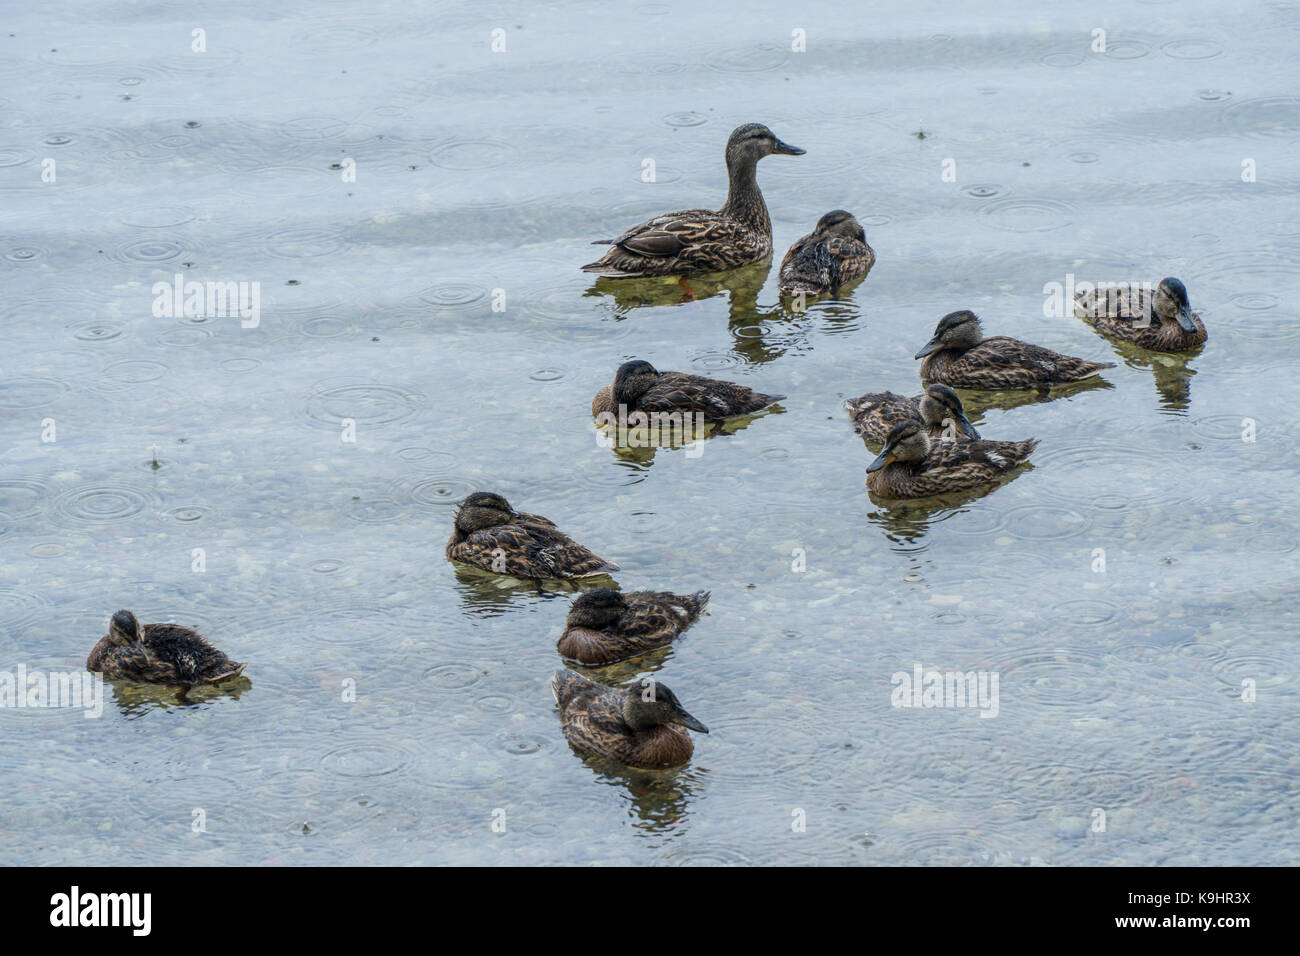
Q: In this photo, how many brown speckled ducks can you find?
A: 11